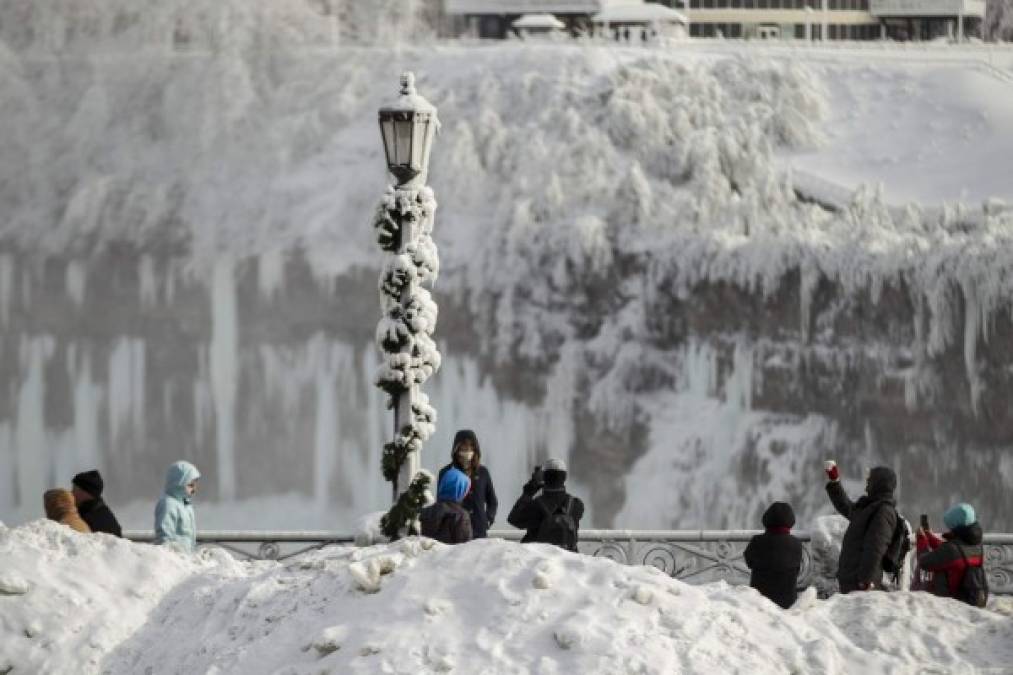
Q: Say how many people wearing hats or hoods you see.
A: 9